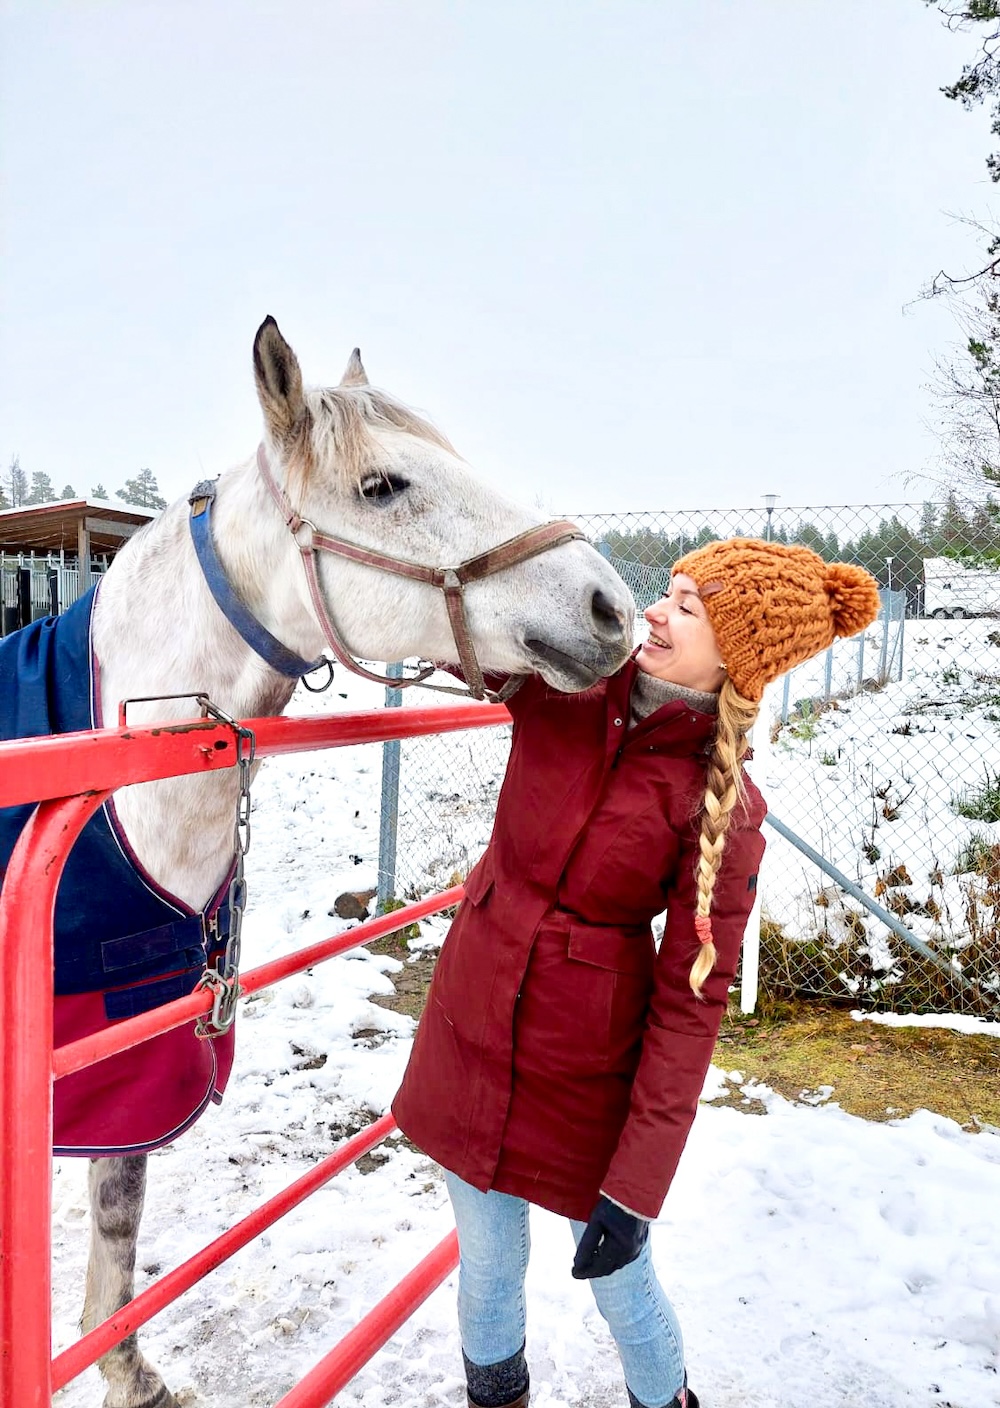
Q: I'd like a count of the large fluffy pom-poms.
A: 1